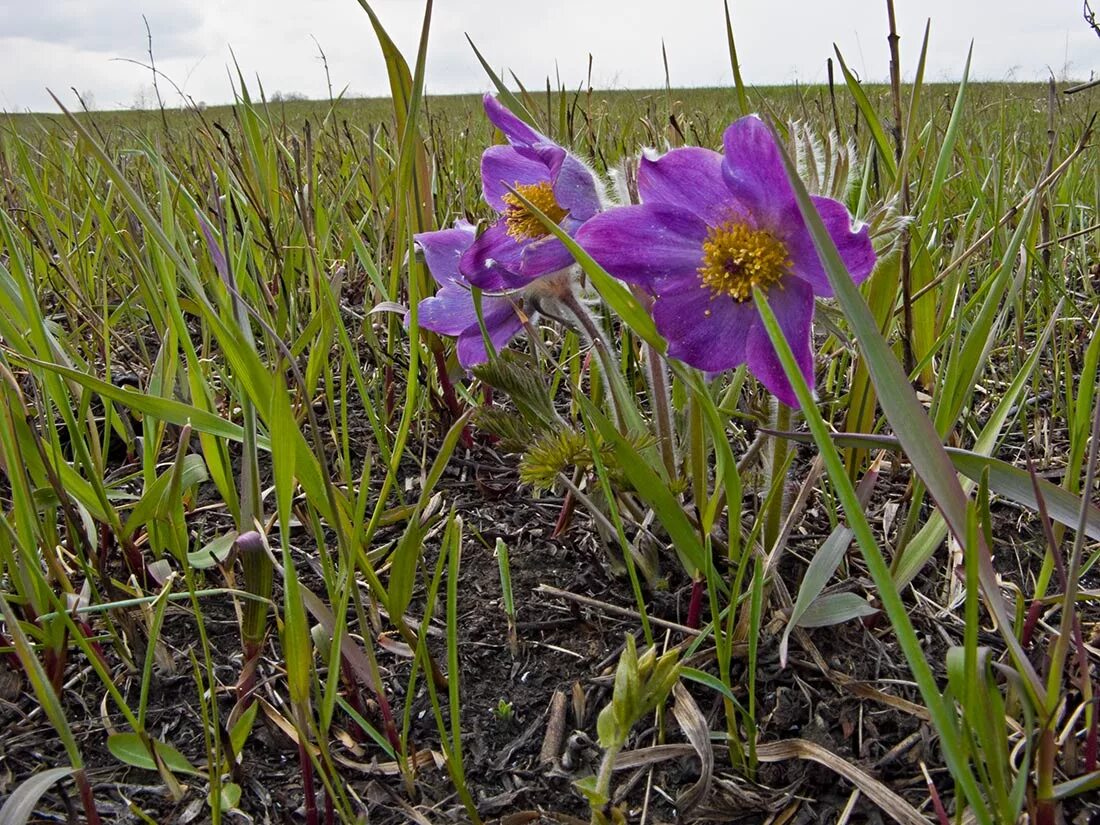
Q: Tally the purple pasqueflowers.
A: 3